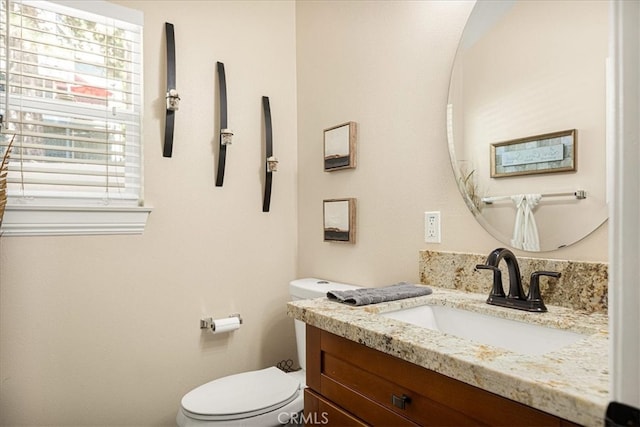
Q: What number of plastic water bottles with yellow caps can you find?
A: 0